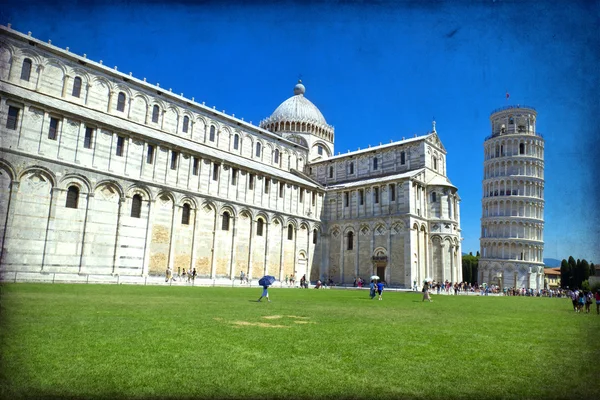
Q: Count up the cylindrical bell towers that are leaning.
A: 1